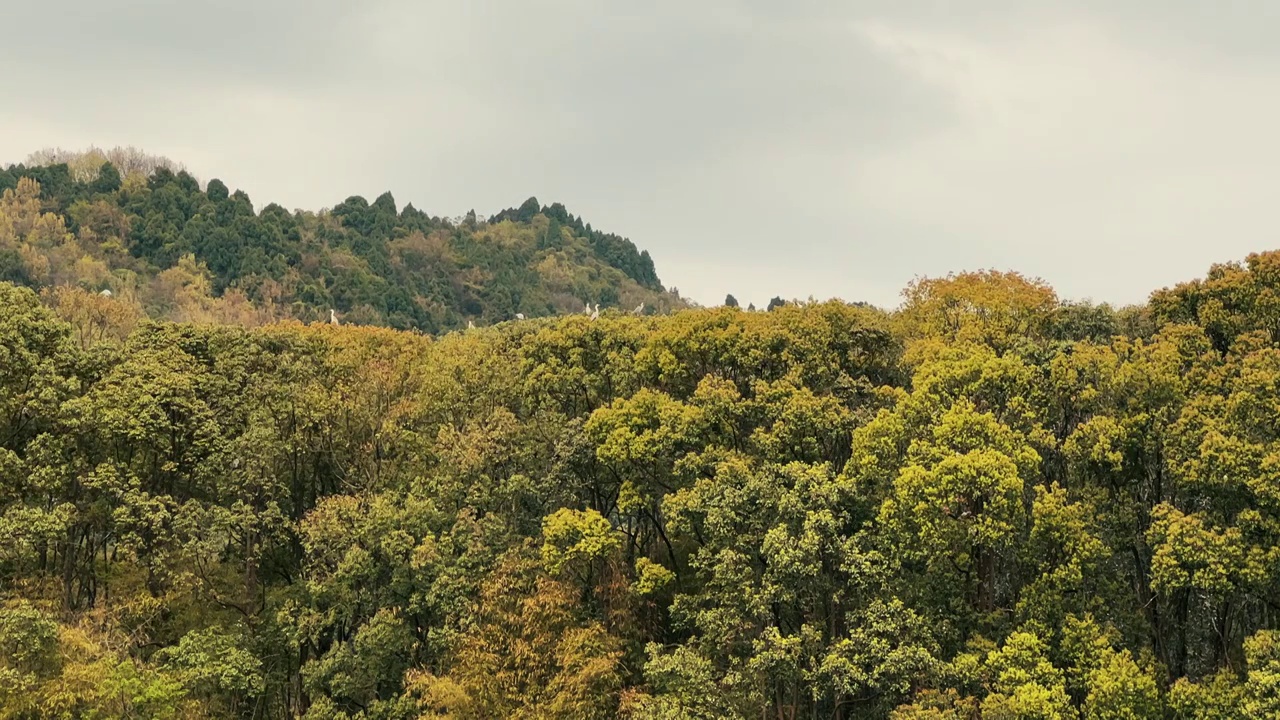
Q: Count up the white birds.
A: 7